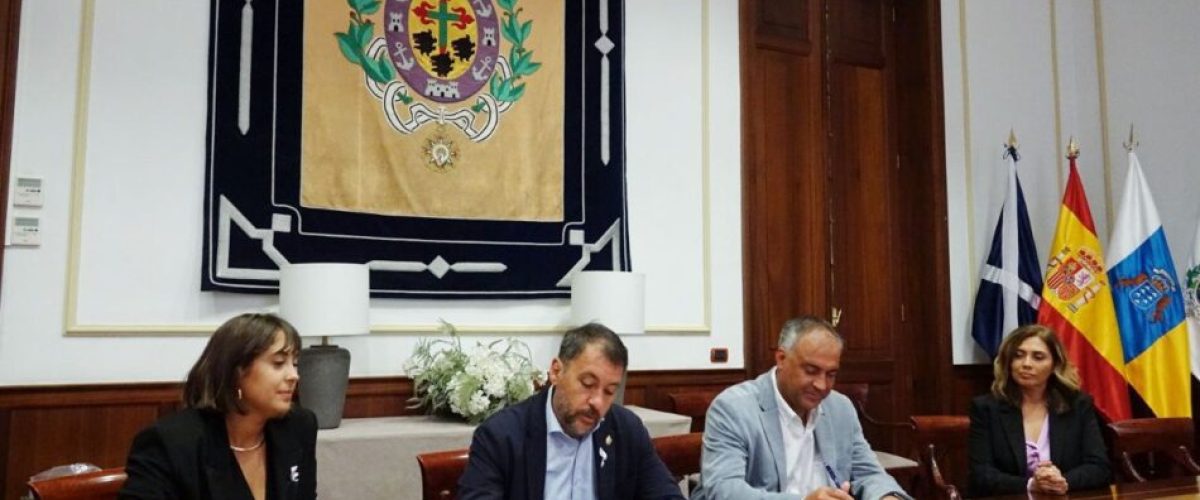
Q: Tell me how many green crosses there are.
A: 1